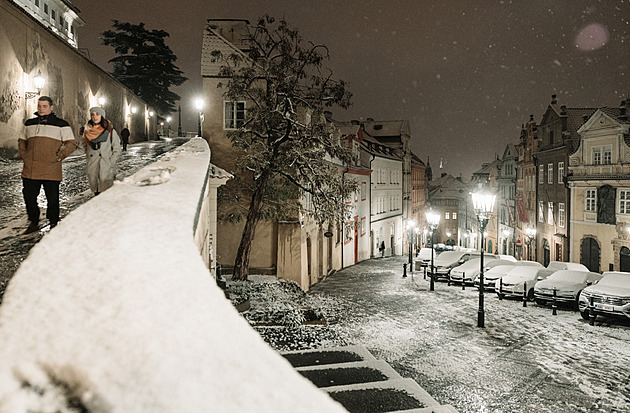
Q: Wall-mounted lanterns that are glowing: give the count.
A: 4